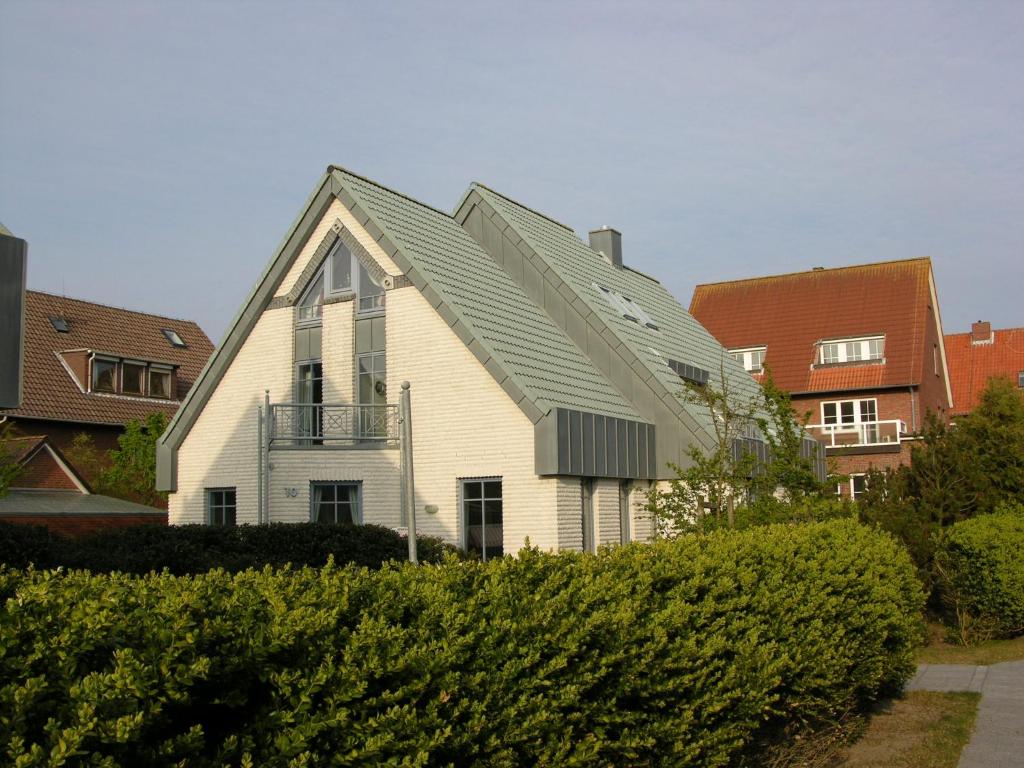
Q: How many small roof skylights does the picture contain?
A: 4